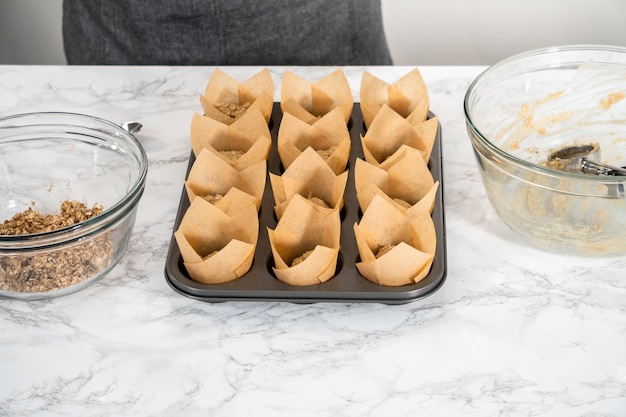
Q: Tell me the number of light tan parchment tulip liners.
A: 12